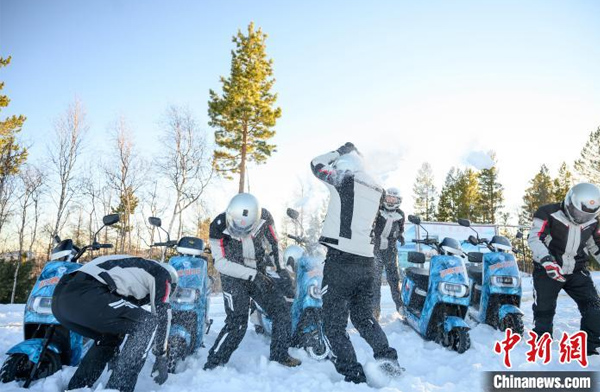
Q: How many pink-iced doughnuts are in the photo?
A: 0